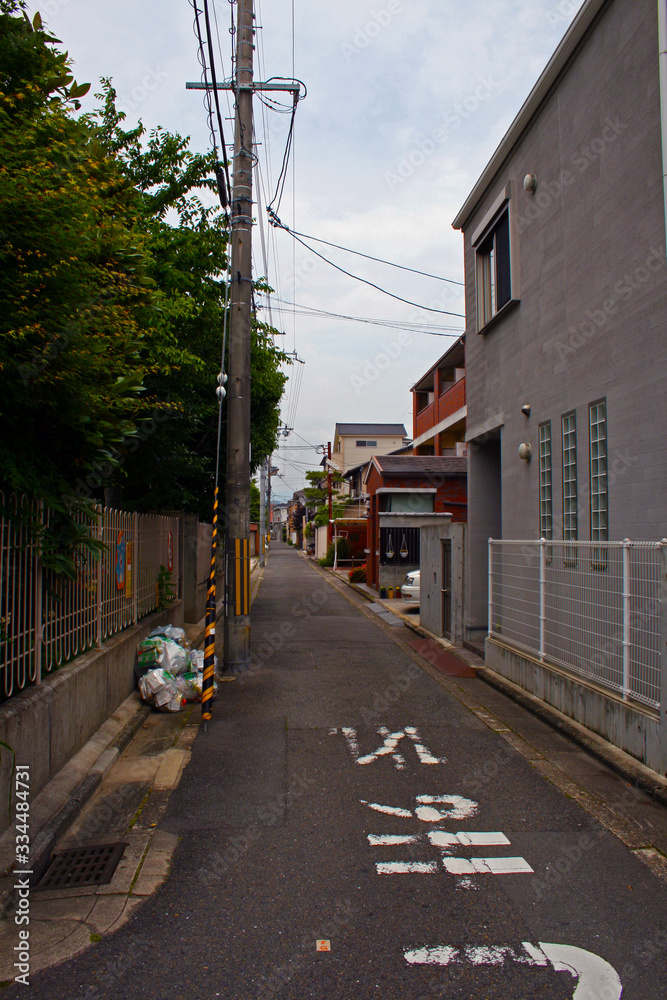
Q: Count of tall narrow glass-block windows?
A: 3